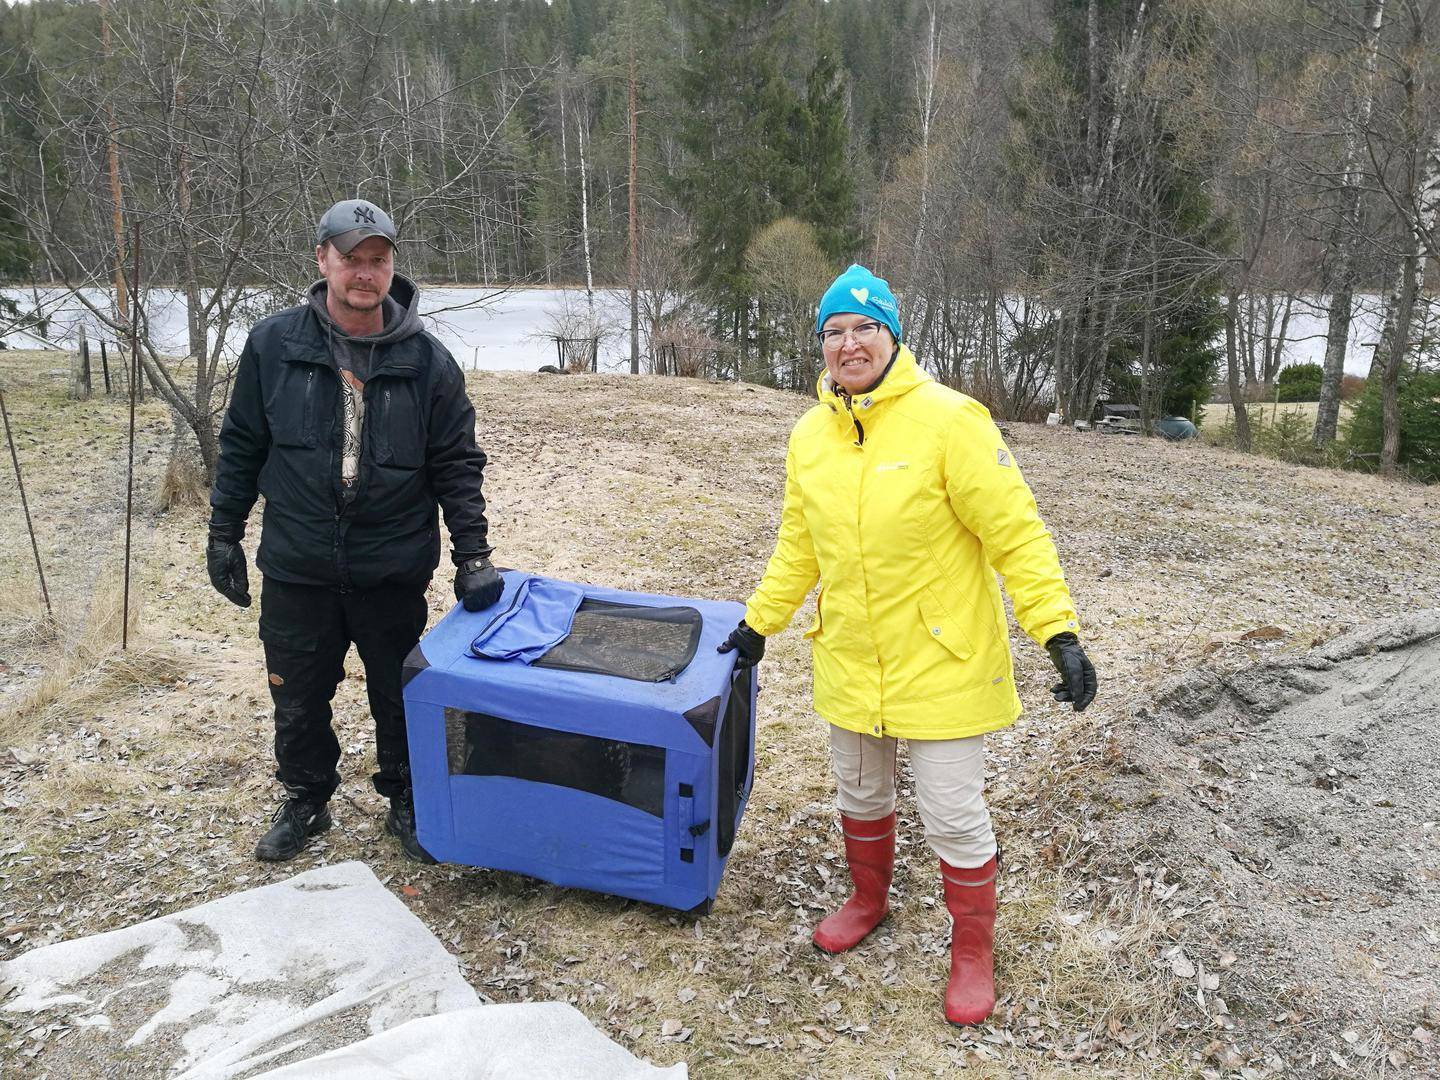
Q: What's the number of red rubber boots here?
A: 2